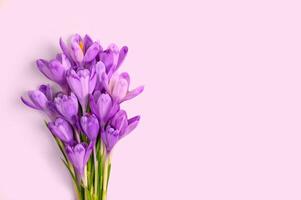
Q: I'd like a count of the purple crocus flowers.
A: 13